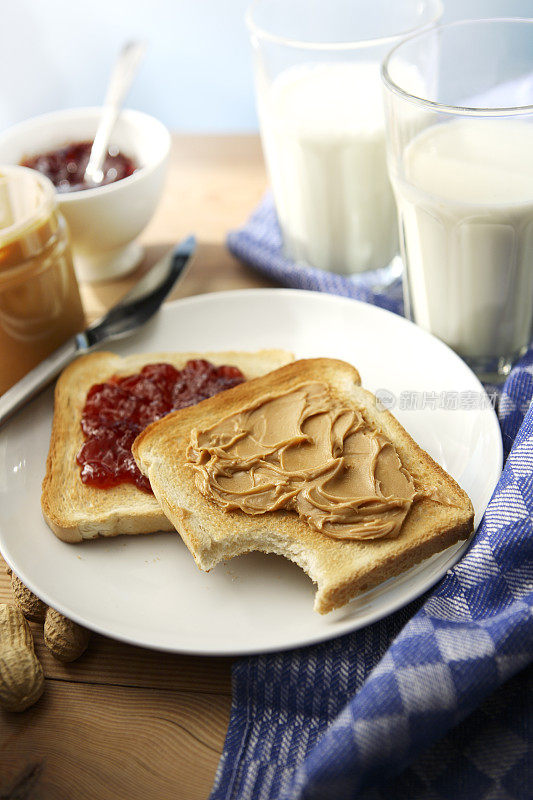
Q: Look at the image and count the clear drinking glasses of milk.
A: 2